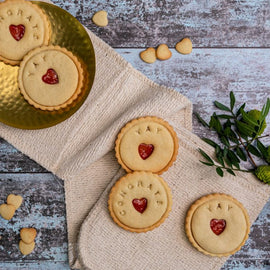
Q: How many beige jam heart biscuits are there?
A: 5